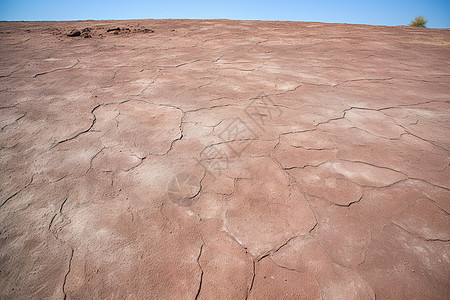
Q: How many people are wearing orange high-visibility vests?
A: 0